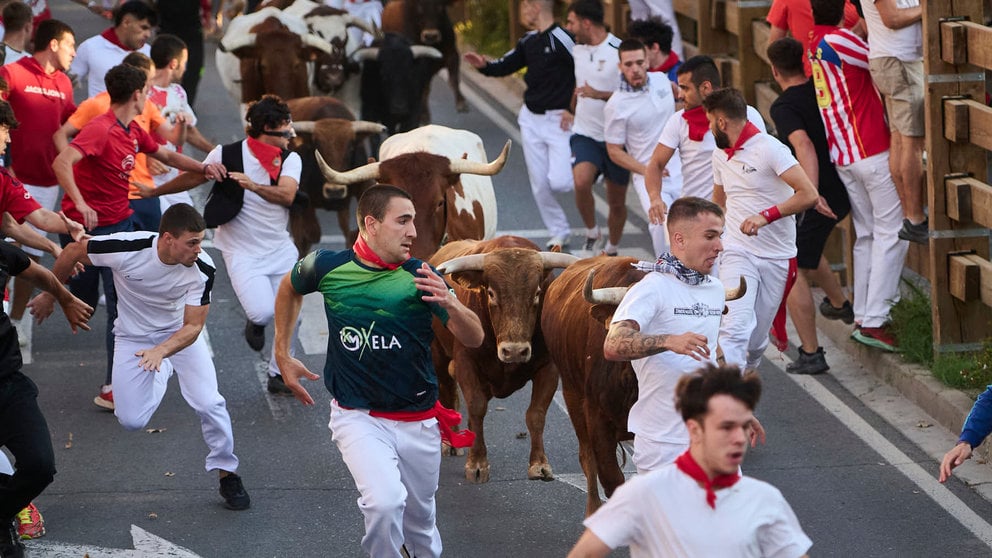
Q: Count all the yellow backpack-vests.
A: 0